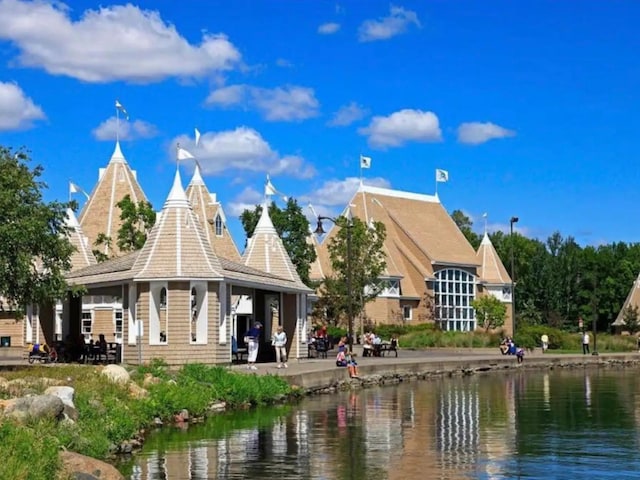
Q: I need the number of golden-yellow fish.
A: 0